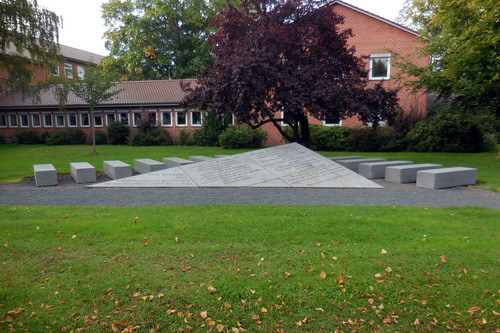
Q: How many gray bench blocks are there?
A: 12